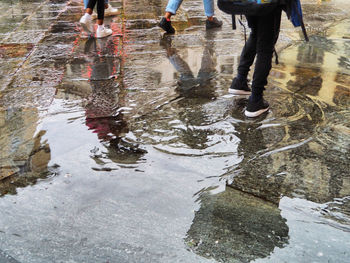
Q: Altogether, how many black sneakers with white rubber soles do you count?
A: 2